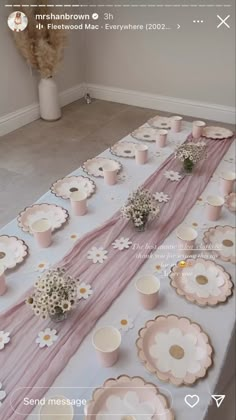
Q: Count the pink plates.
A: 13